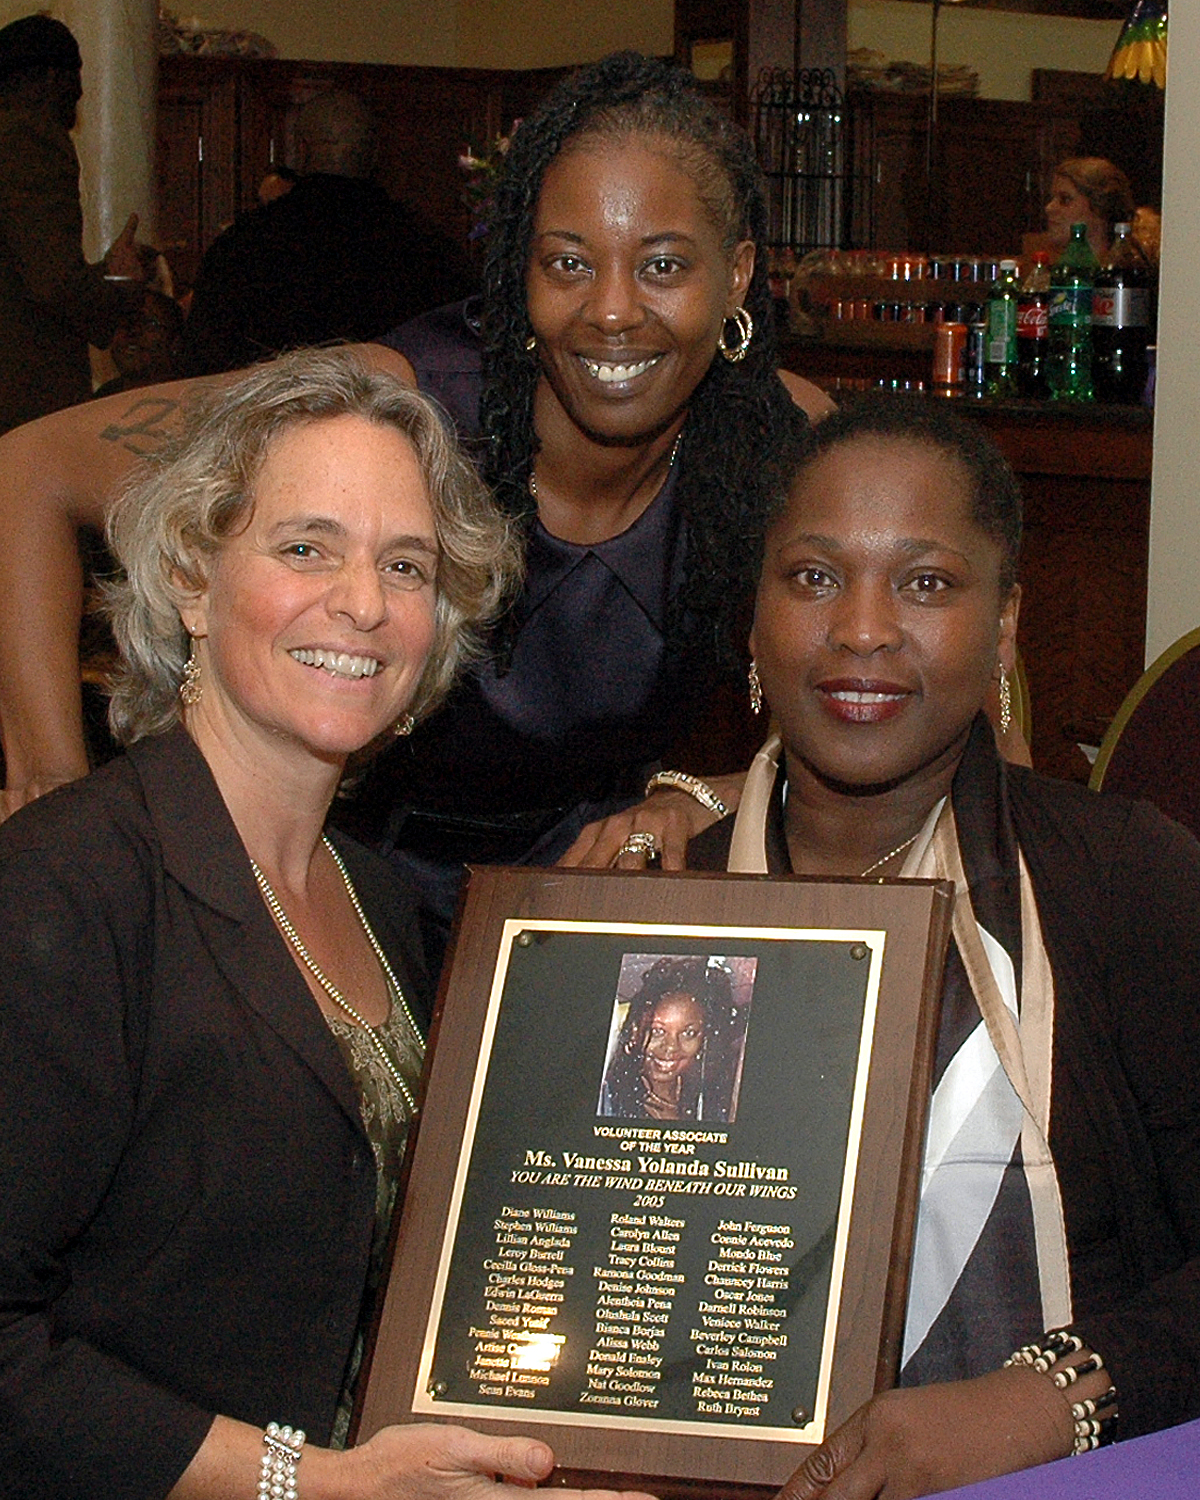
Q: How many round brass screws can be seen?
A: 4